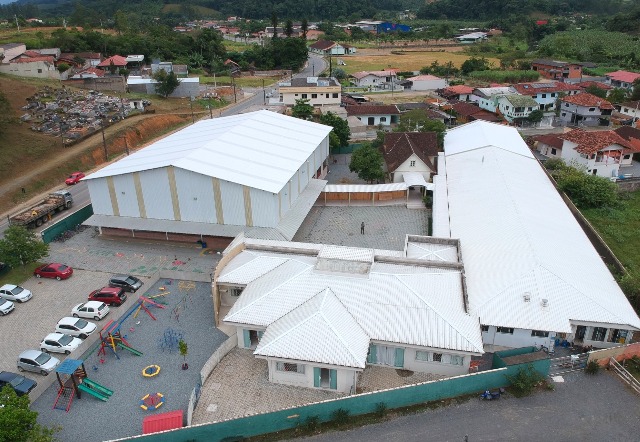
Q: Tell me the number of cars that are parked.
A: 10